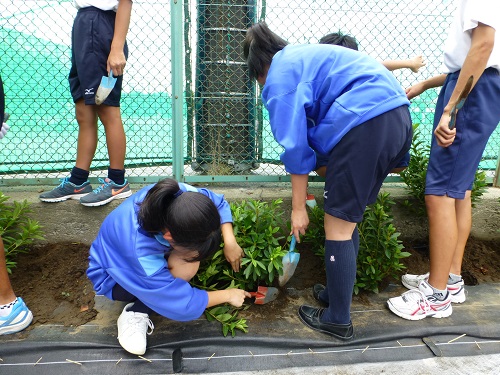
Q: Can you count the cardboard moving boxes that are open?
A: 0